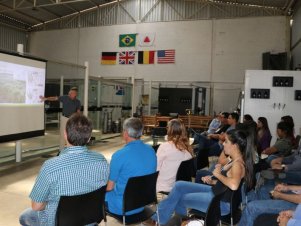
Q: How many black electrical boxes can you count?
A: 3